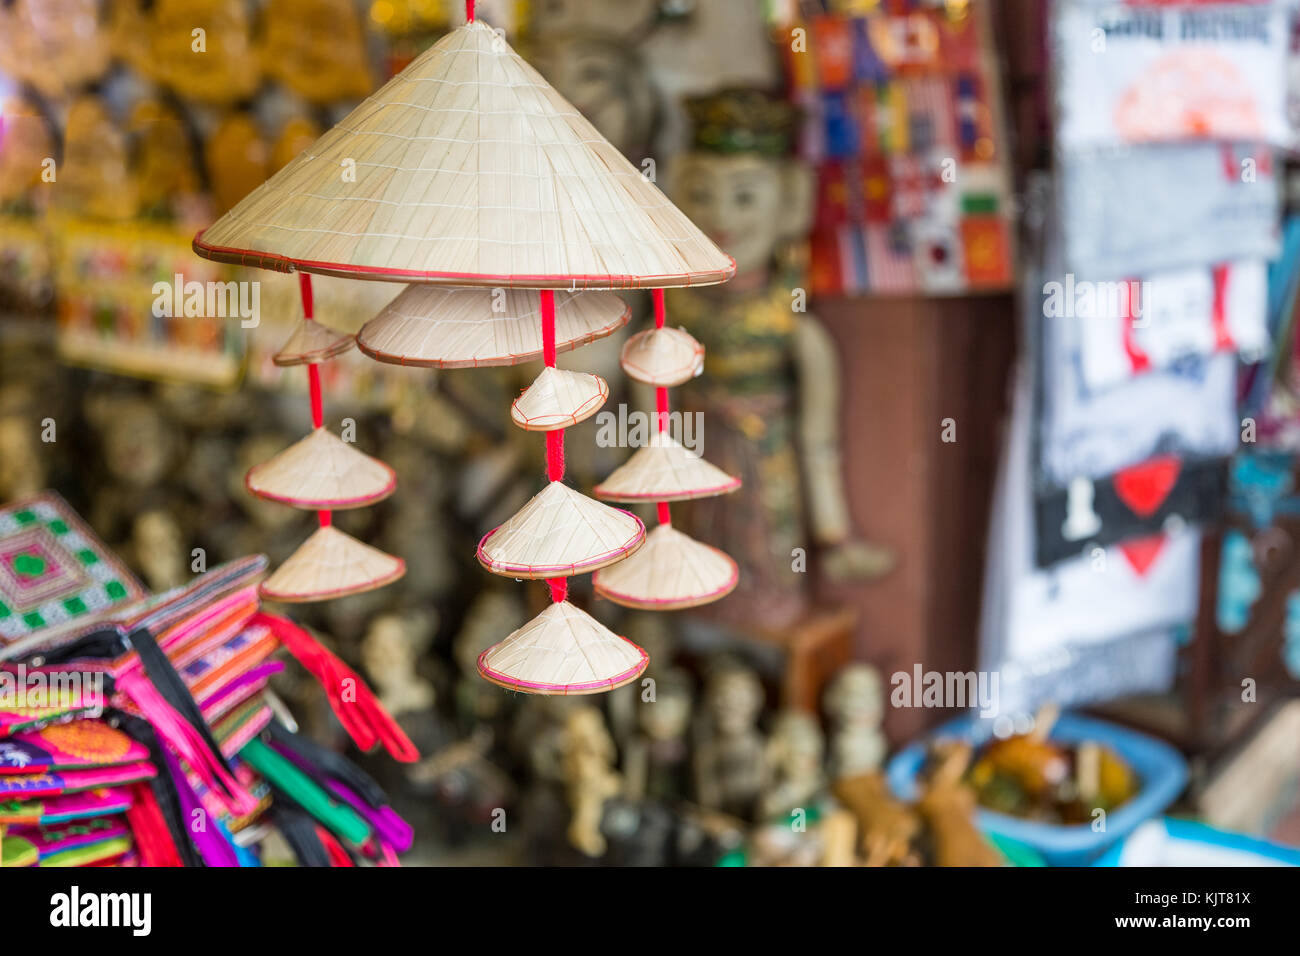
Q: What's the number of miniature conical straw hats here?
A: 11